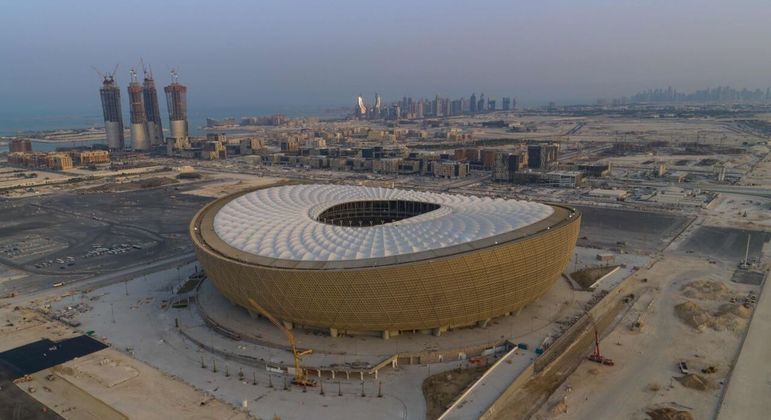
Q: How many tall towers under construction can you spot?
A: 4